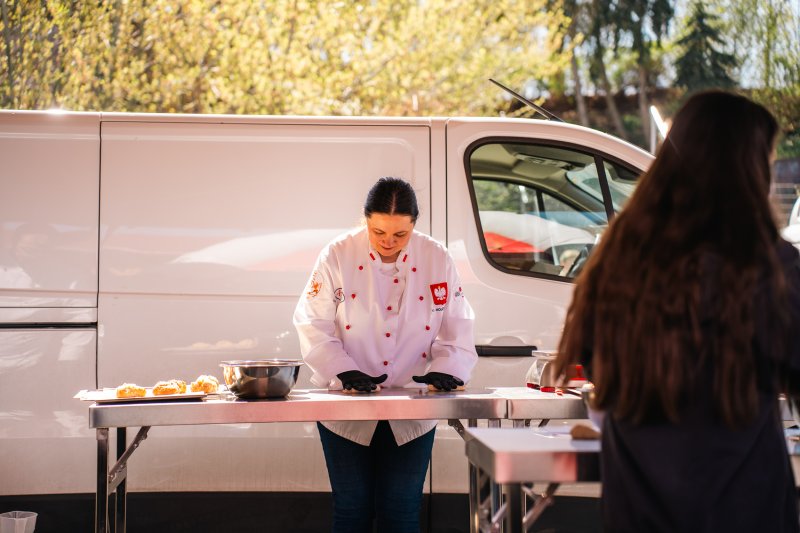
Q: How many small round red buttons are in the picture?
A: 11